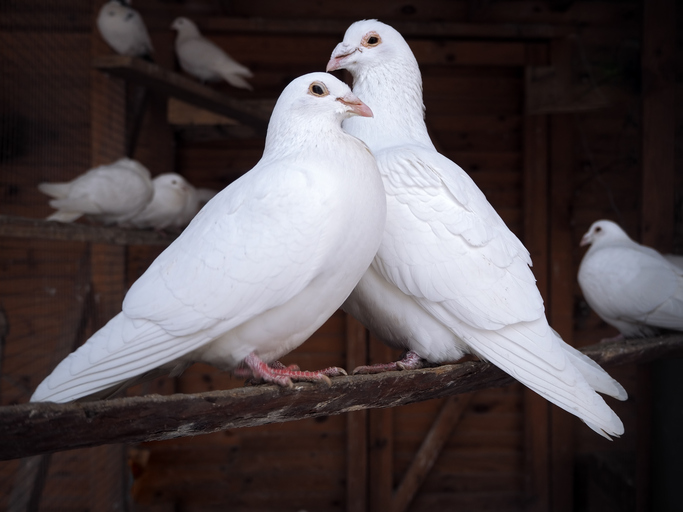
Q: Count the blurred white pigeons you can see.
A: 5